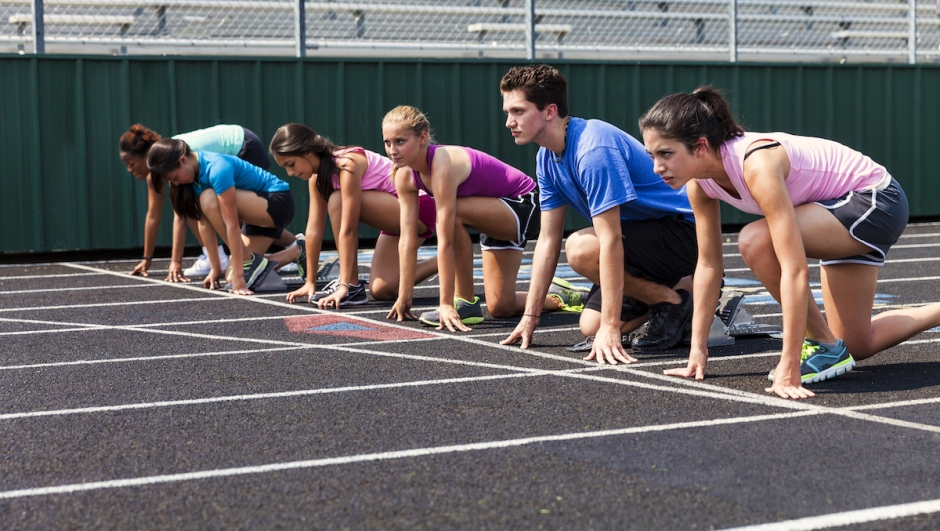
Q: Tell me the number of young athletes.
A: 6